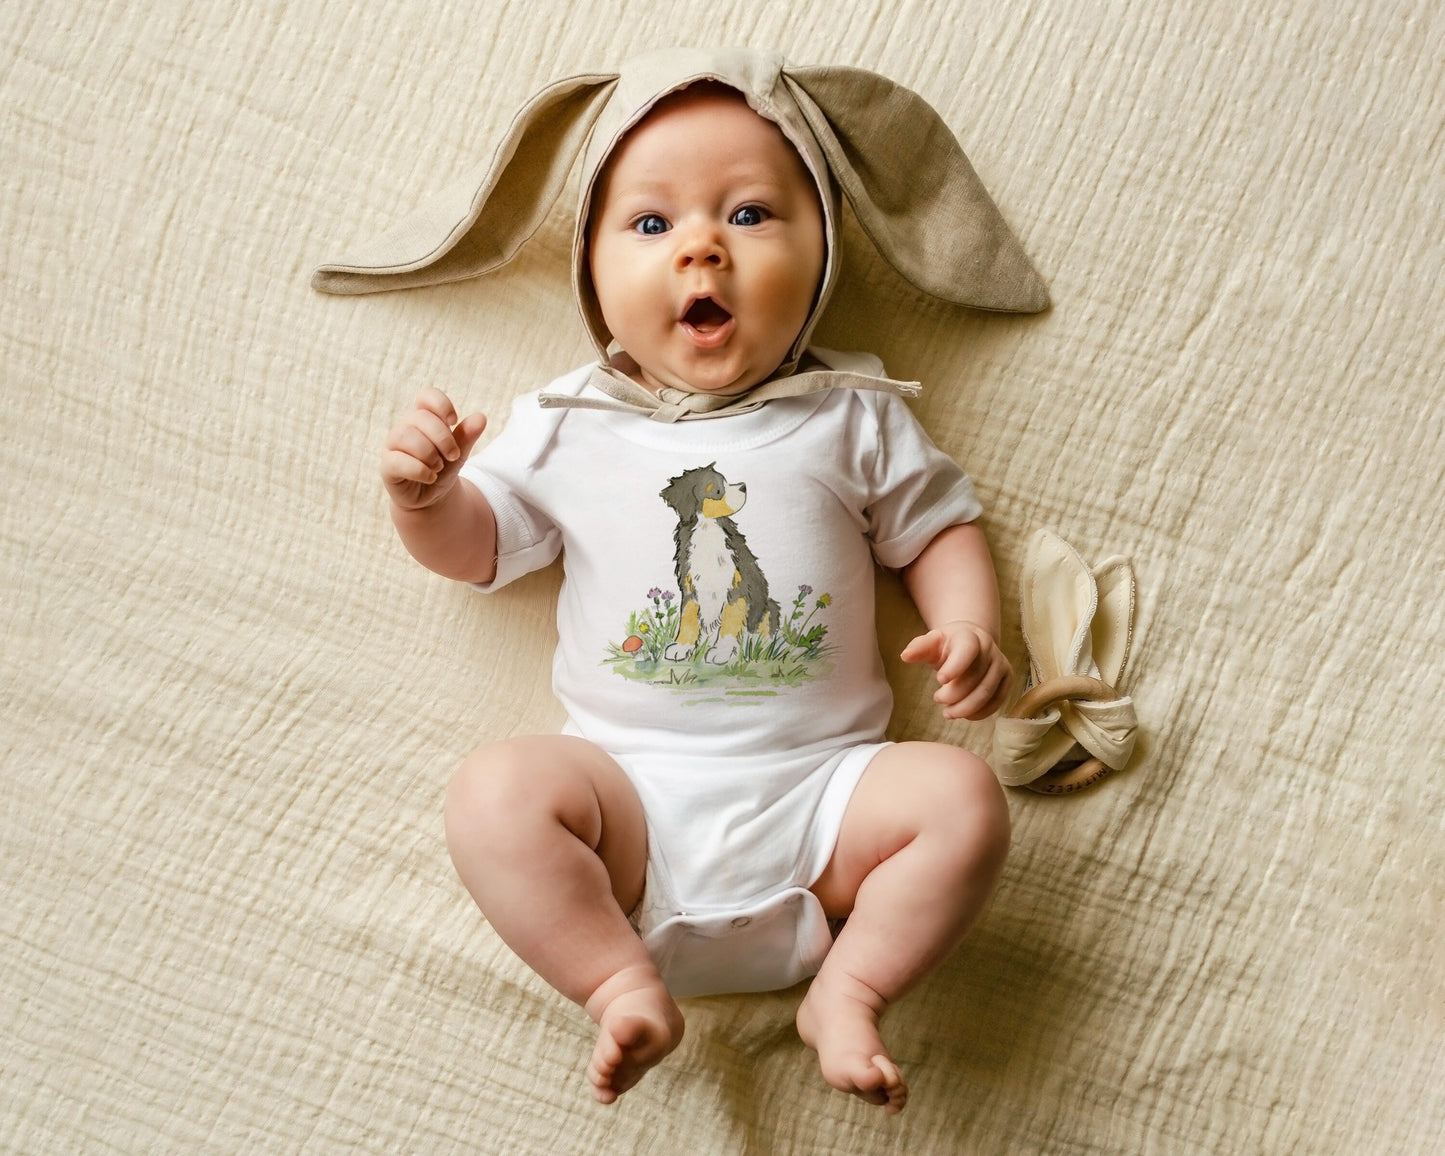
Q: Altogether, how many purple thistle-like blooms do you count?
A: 3